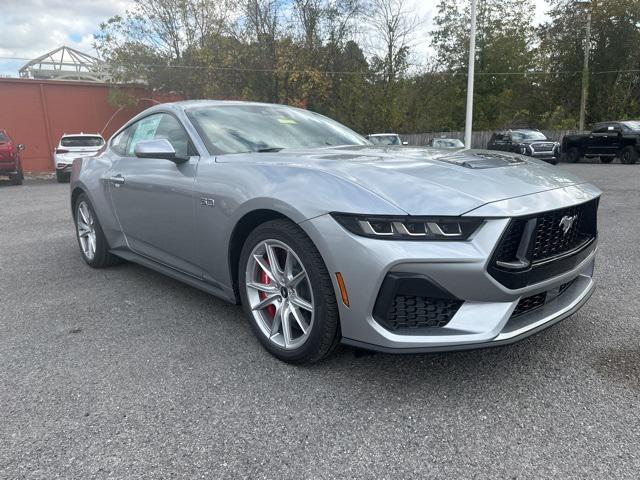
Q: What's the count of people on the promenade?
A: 0